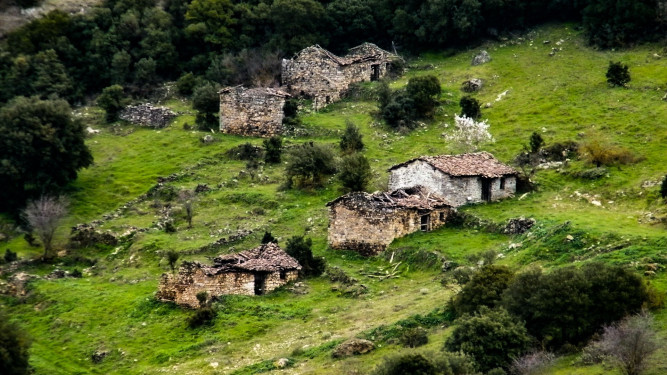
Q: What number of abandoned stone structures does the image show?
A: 5